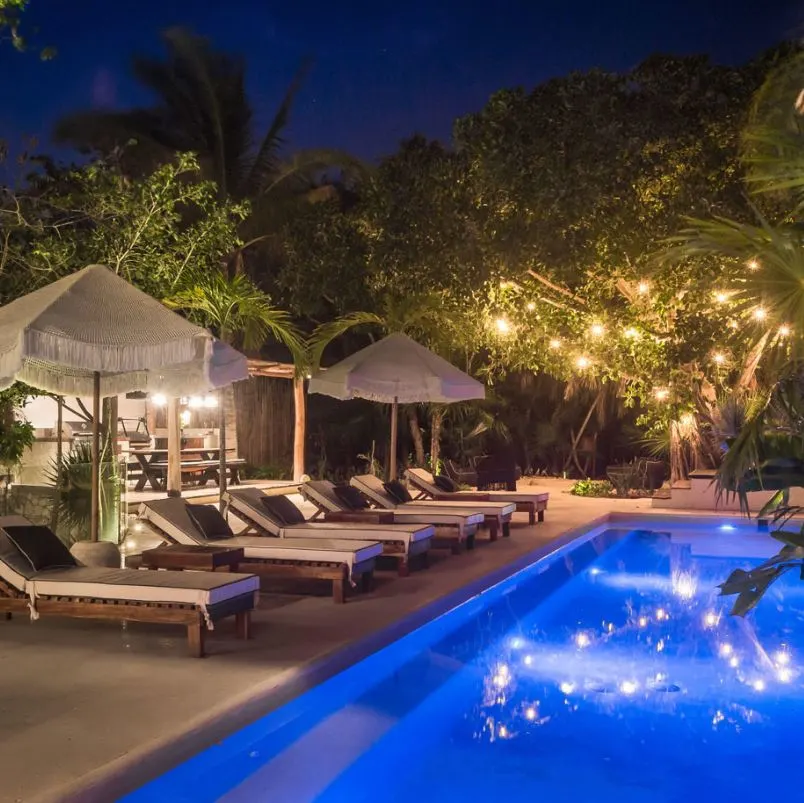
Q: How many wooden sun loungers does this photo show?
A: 6